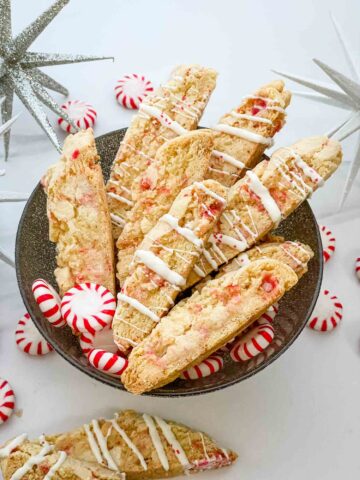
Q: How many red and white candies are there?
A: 14